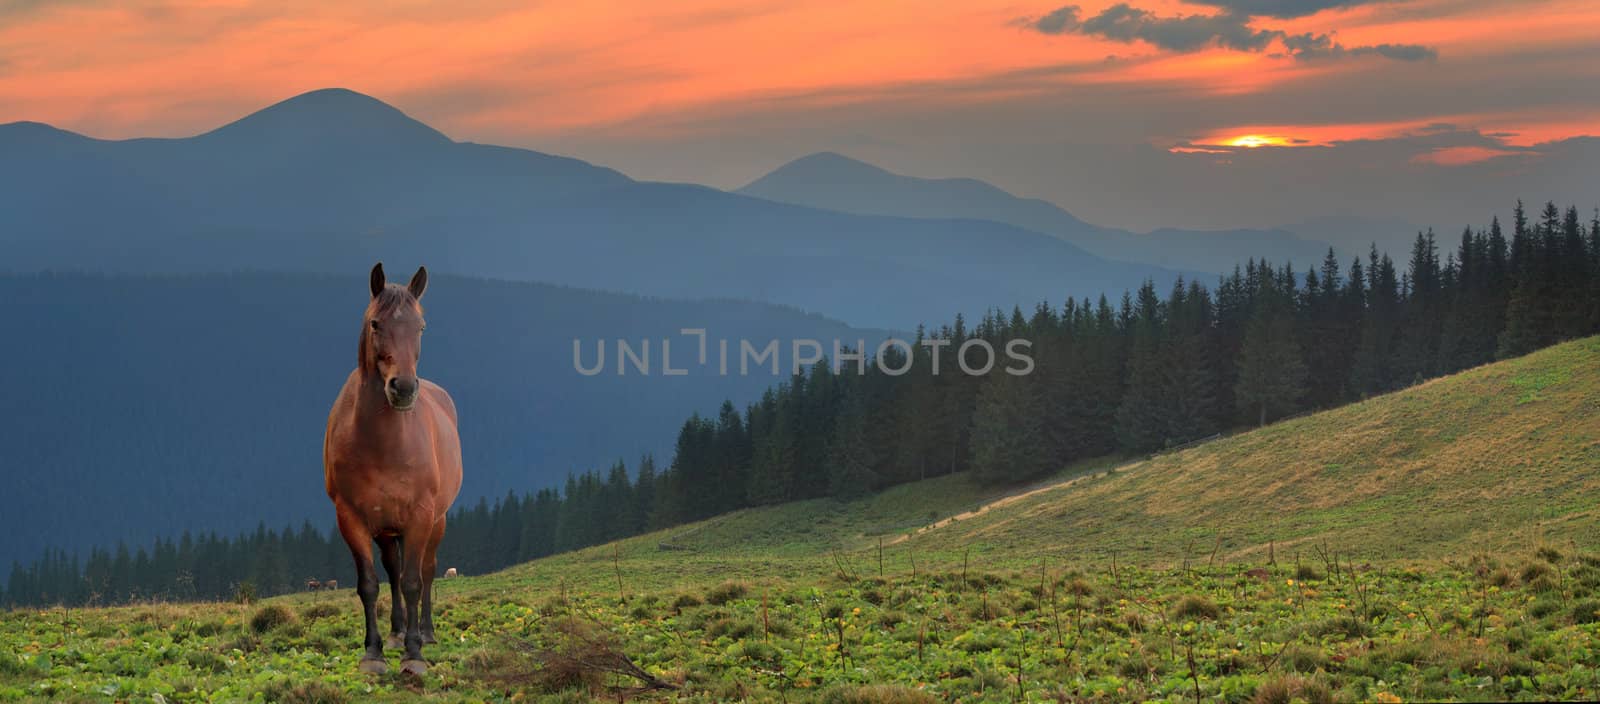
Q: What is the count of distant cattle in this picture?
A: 3